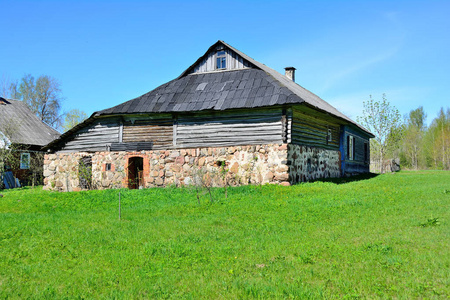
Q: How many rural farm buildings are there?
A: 2